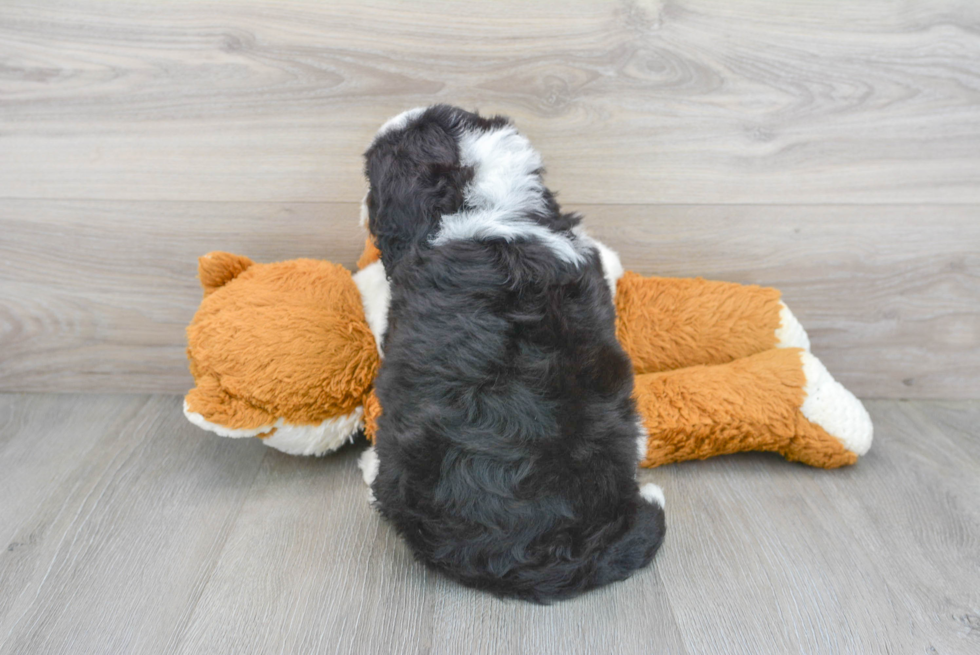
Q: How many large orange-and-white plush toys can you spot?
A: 1